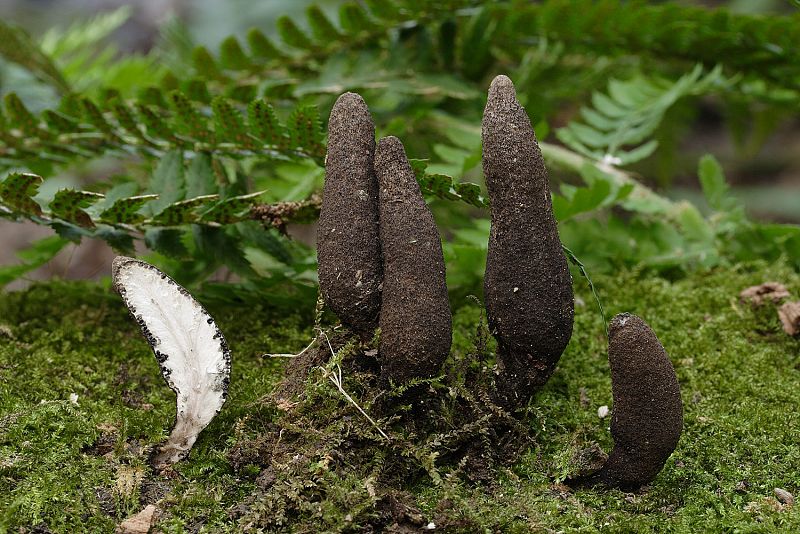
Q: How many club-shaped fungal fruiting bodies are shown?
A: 5